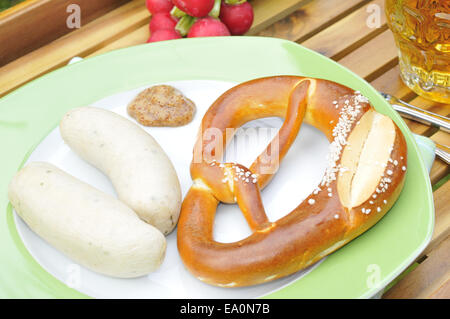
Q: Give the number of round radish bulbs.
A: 6